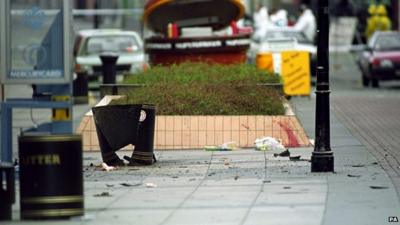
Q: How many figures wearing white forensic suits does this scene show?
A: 3